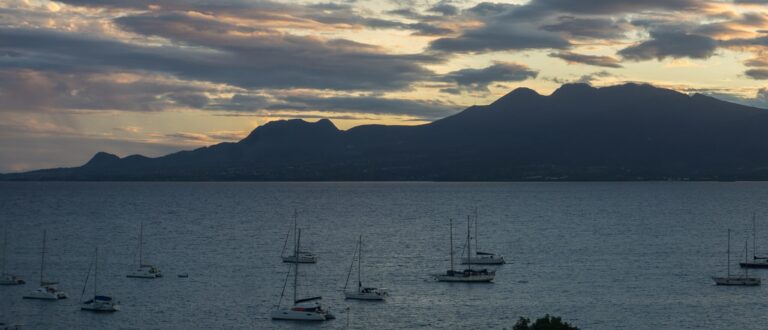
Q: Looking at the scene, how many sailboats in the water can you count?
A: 11